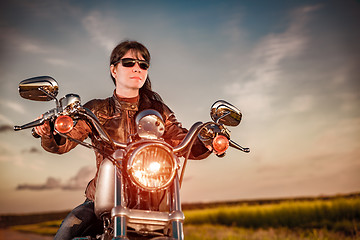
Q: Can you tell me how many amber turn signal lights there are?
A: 2